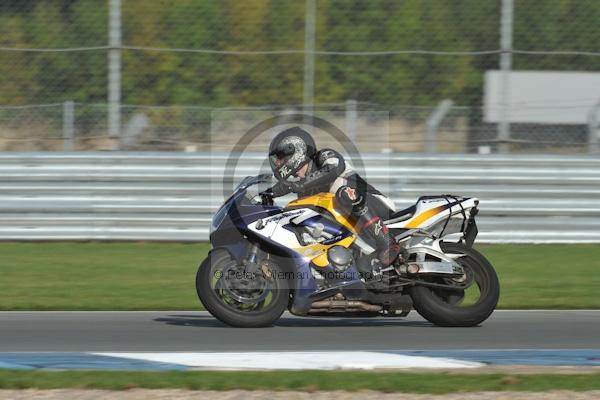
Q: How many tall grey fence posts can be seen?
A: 3